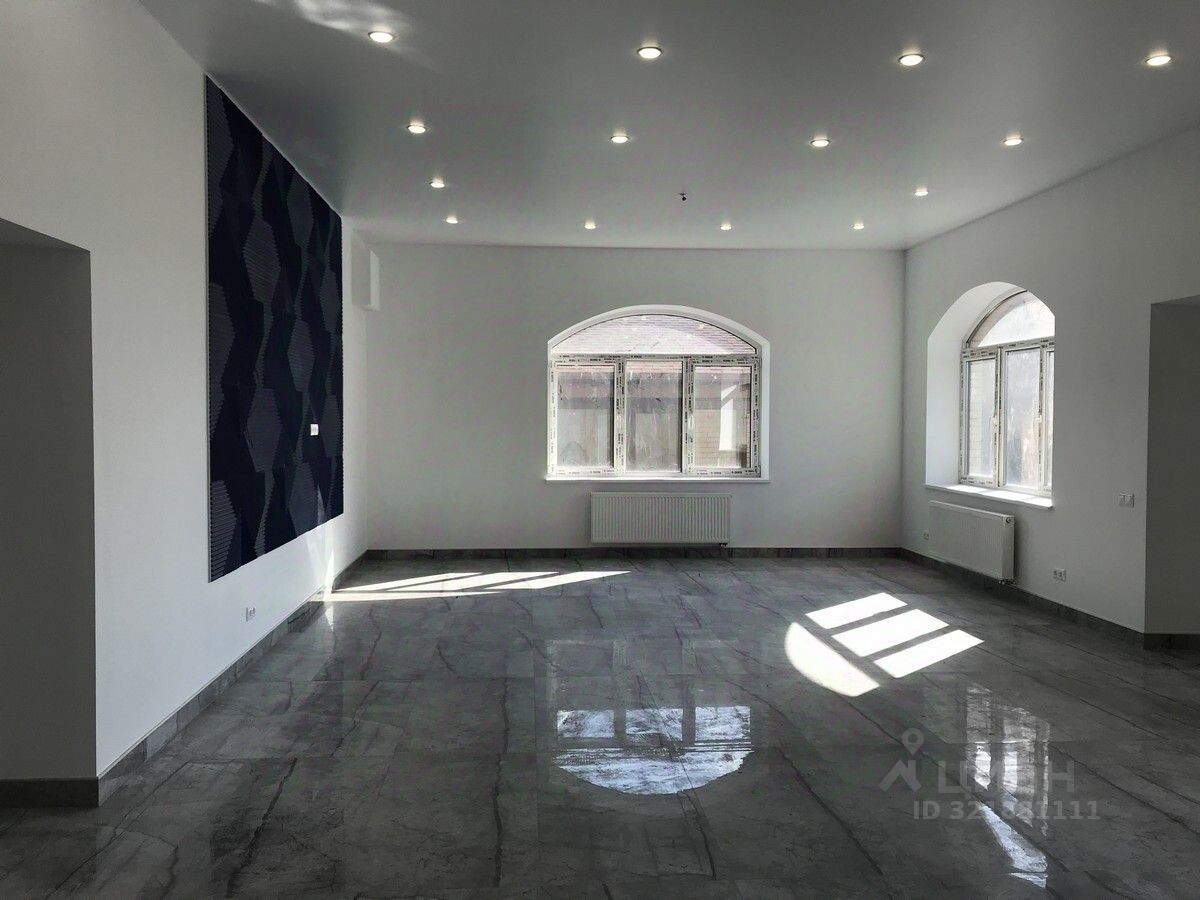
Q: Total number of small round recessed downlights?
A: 14